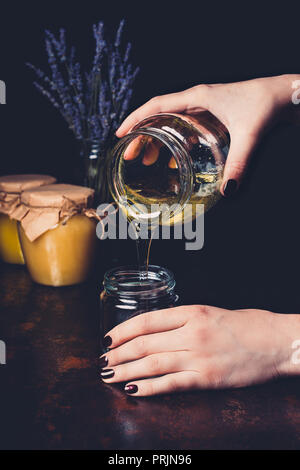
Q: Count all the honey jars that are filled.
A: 2